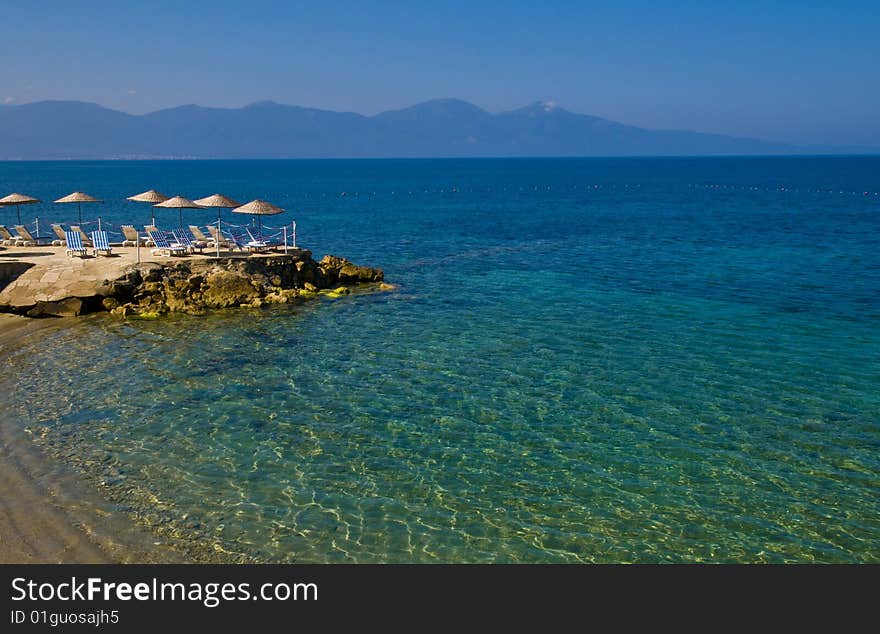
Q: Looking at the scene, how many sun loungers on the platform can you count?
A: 14